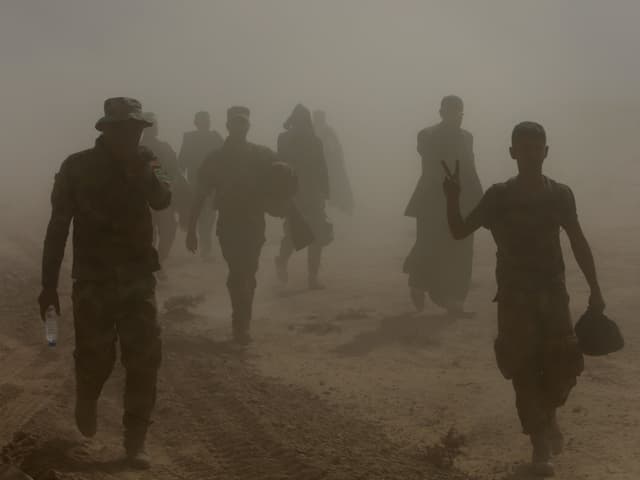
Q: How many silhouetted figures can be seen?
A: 8